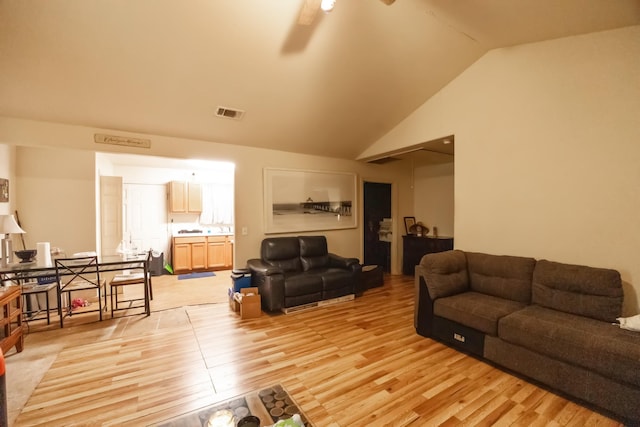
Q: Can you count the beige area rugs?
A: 0